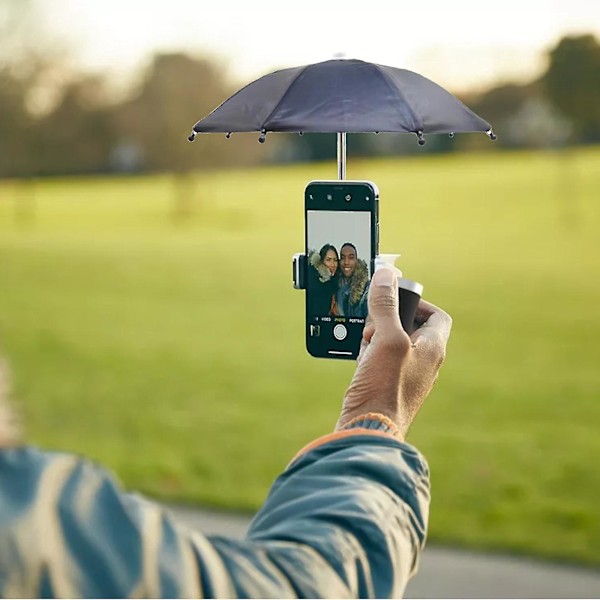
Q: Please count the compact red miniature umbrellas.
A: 0